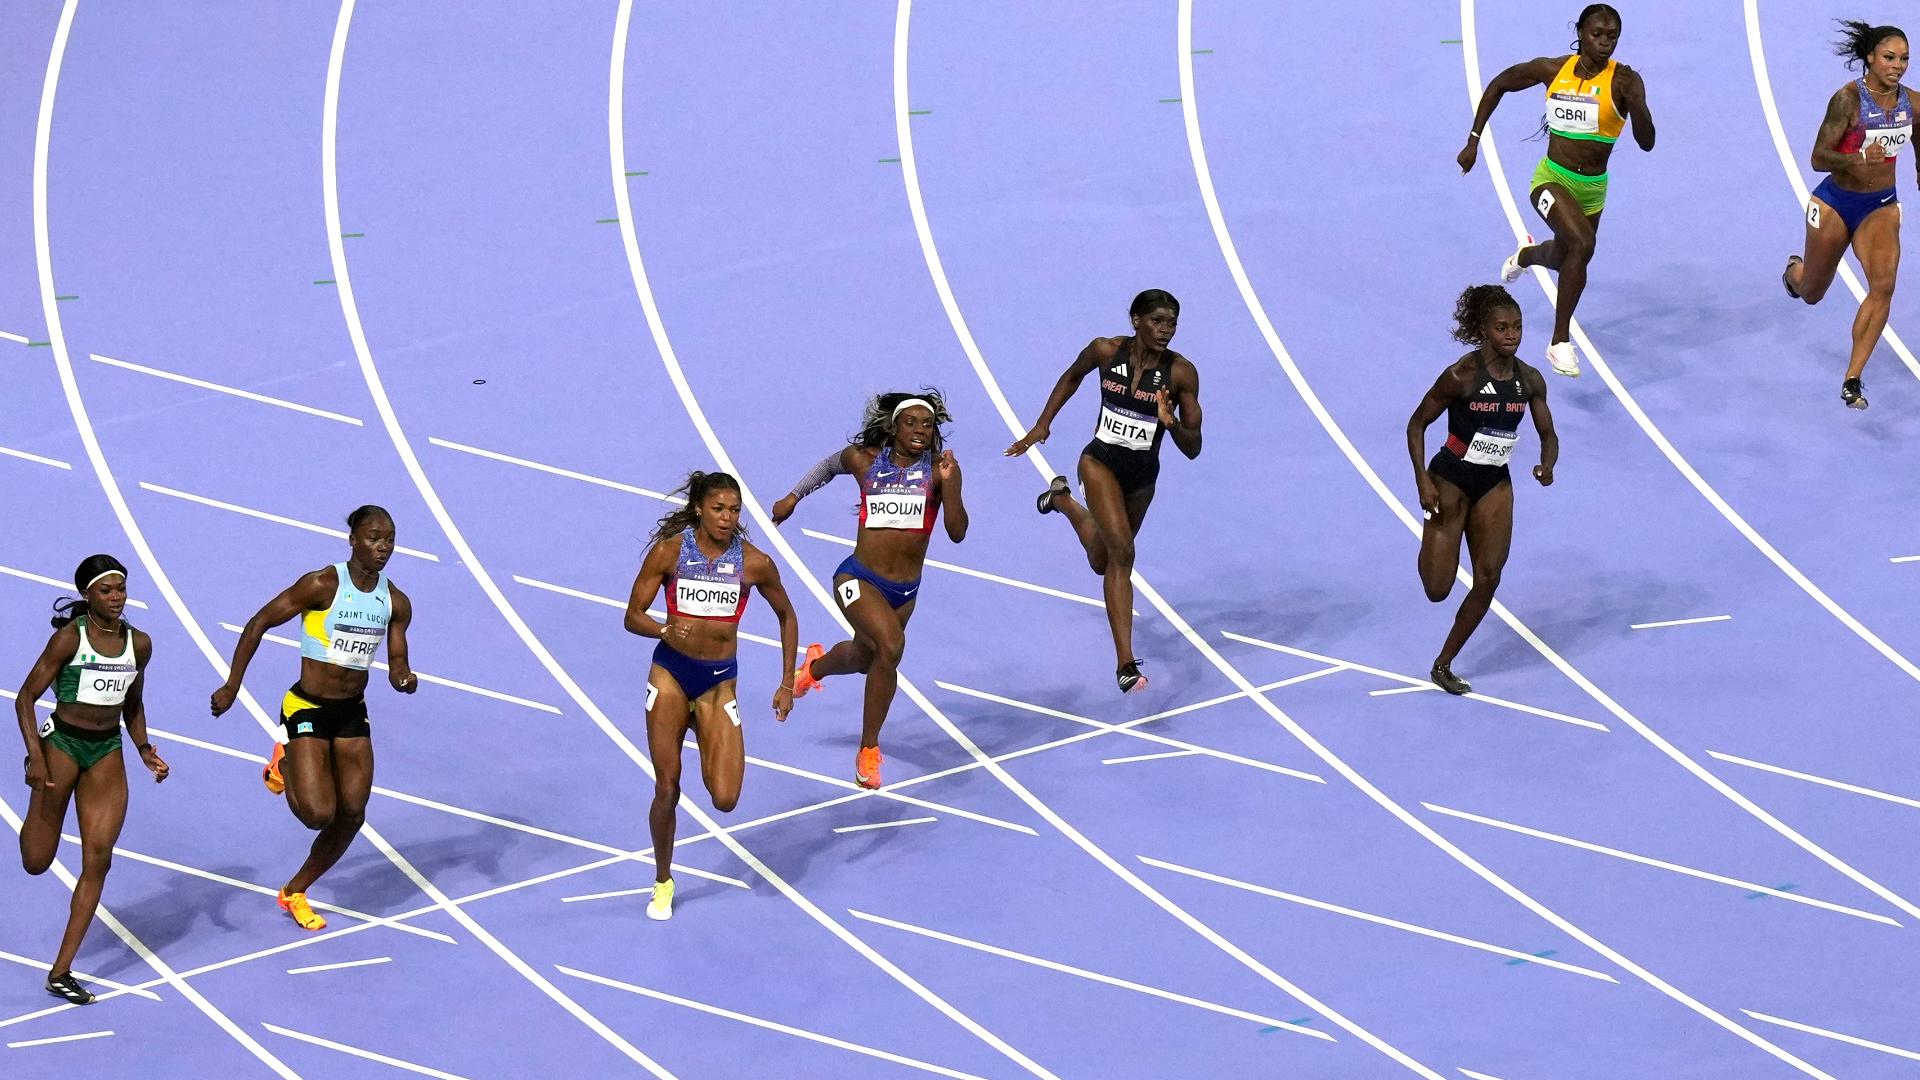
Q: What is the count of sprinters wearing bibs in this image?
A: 8